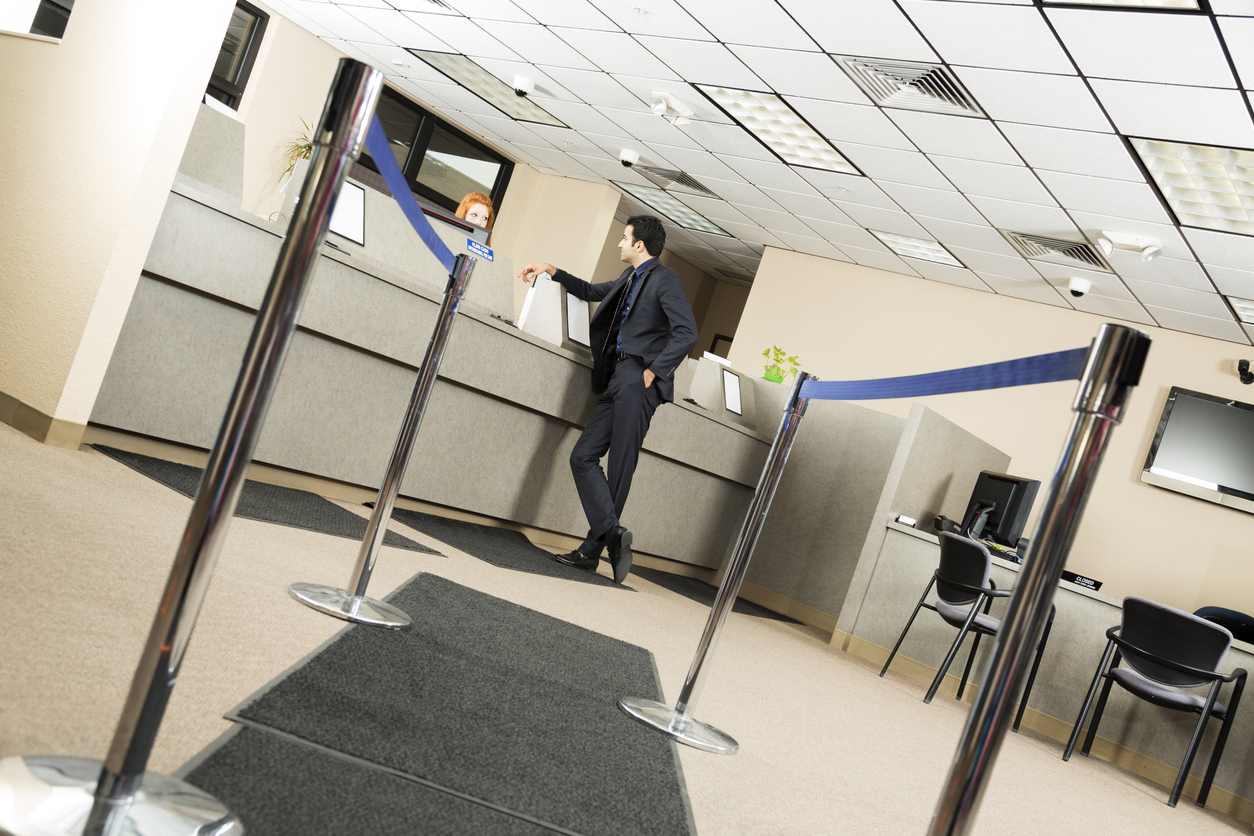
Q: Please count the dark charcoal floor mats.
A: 5